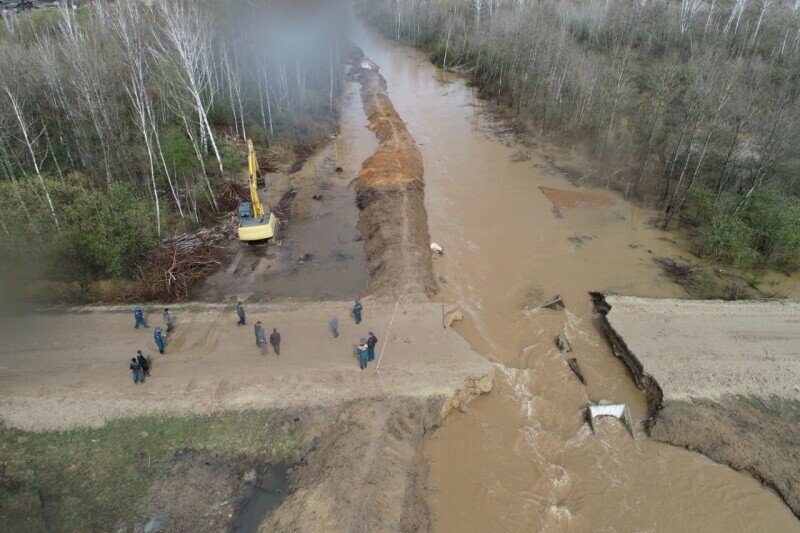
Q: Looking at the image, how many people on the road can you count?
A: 13